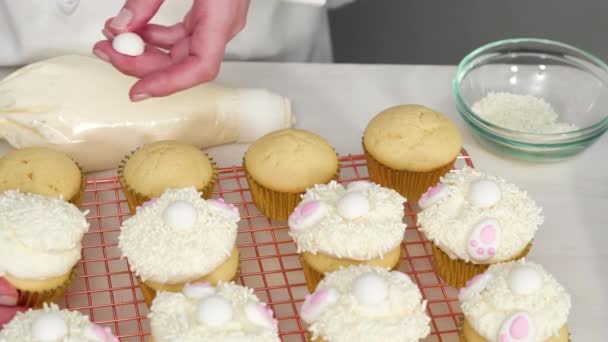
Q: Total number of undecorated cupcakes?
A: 4